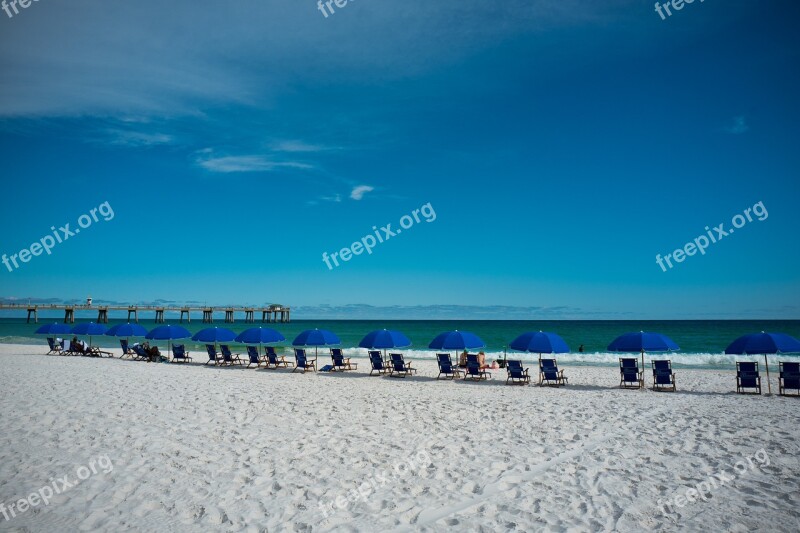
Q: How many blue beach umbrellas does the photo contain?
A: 12